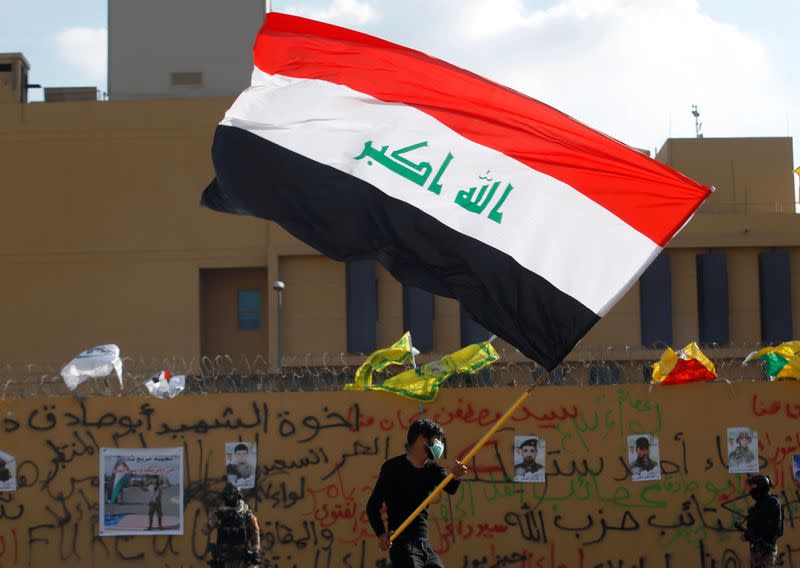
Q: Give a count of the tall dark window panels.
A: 6